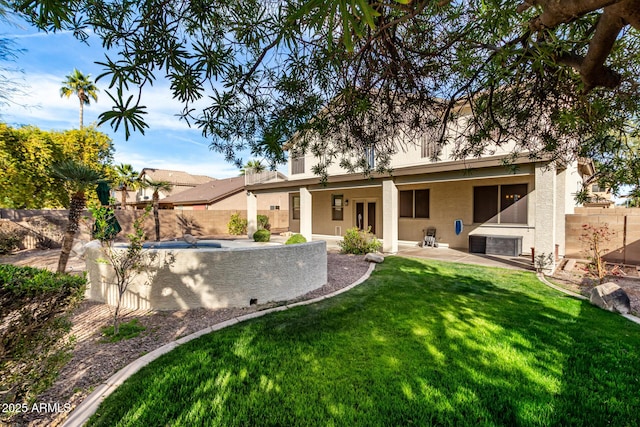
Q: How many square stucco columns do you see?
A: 4